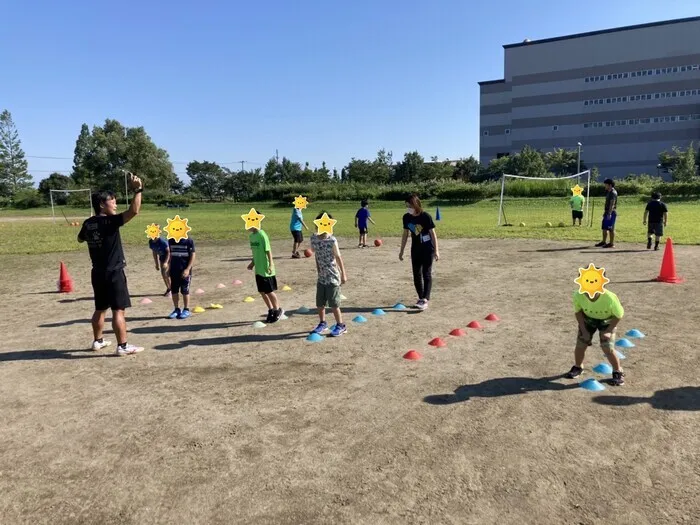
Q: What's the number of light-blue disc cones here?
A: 10